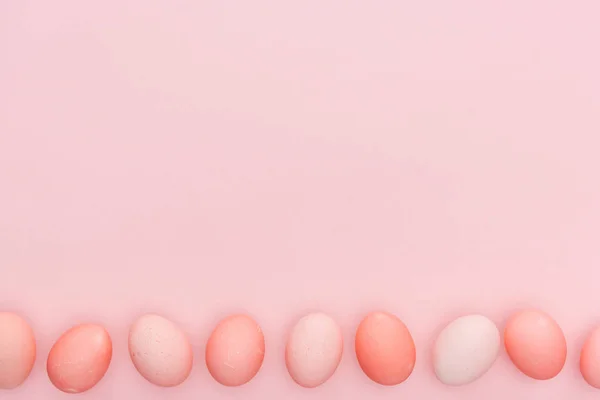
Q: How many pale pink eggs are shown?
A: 3